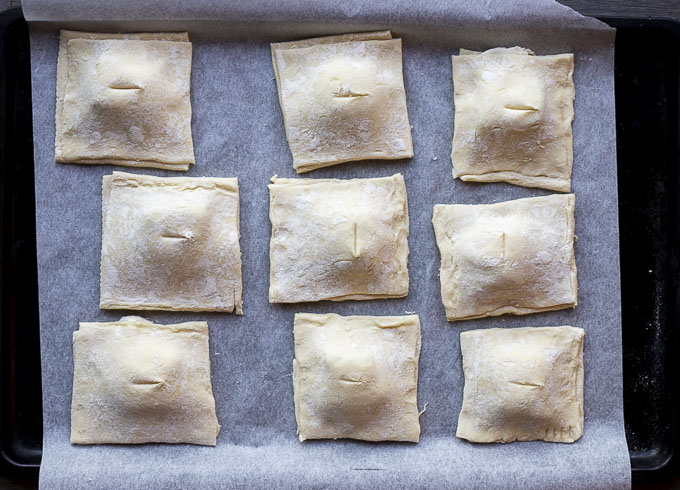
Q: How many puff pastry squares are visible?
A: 9